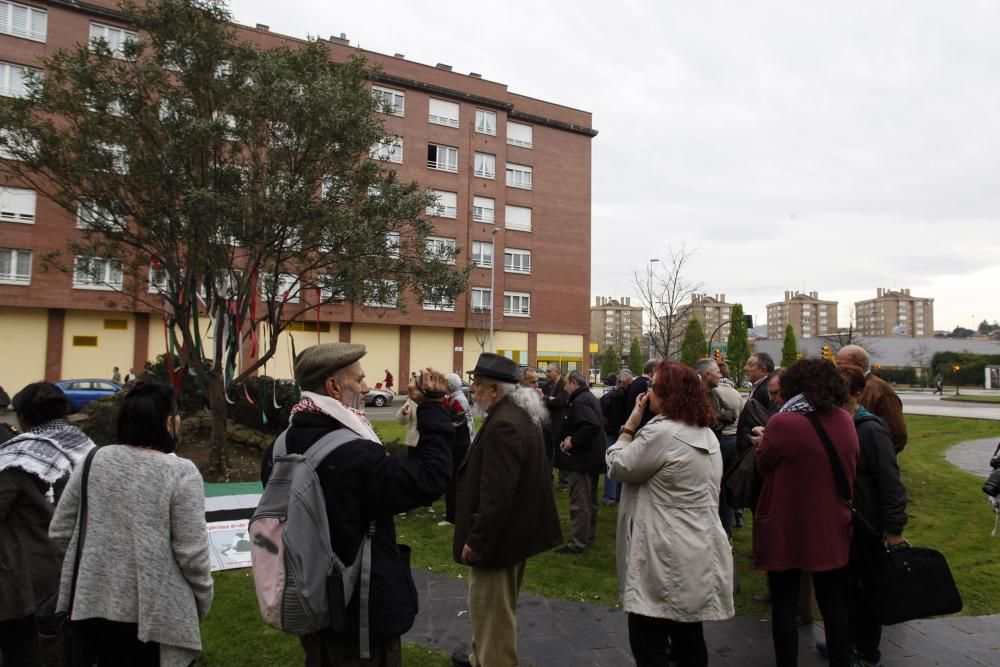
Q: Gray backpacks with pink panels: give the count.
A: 1